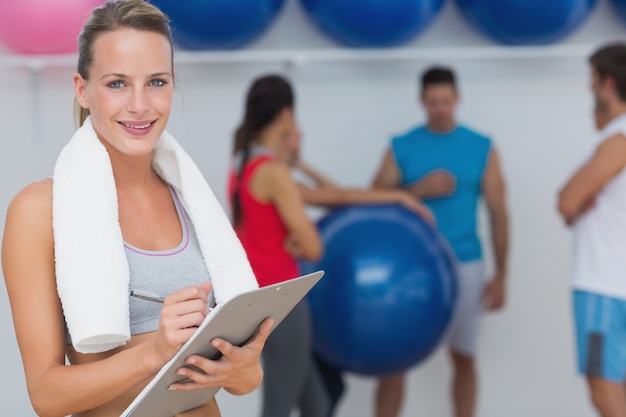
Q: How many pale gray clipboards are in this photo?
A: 1